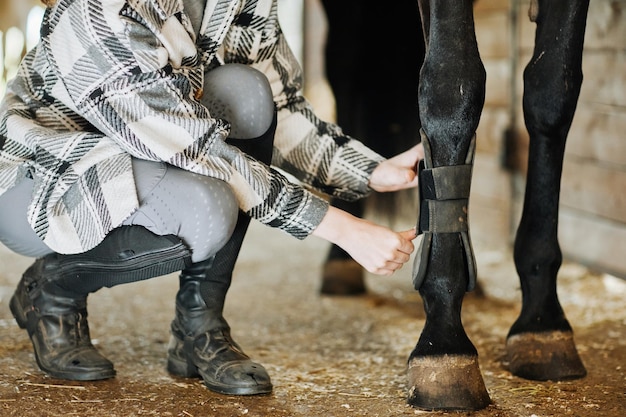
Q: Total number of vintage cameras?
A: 0